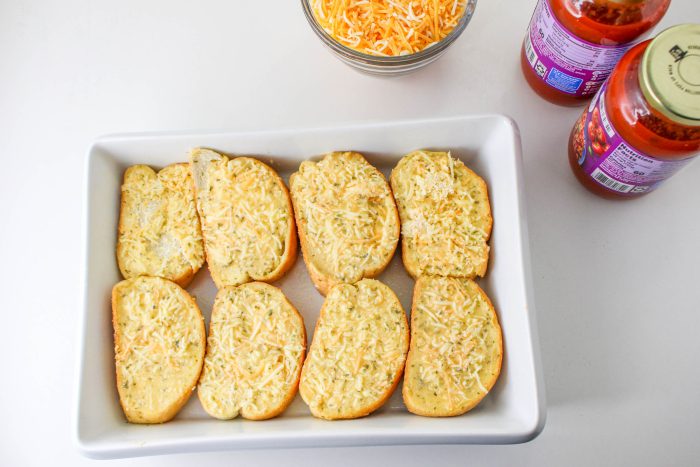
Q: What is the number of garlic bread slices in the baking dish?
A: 8